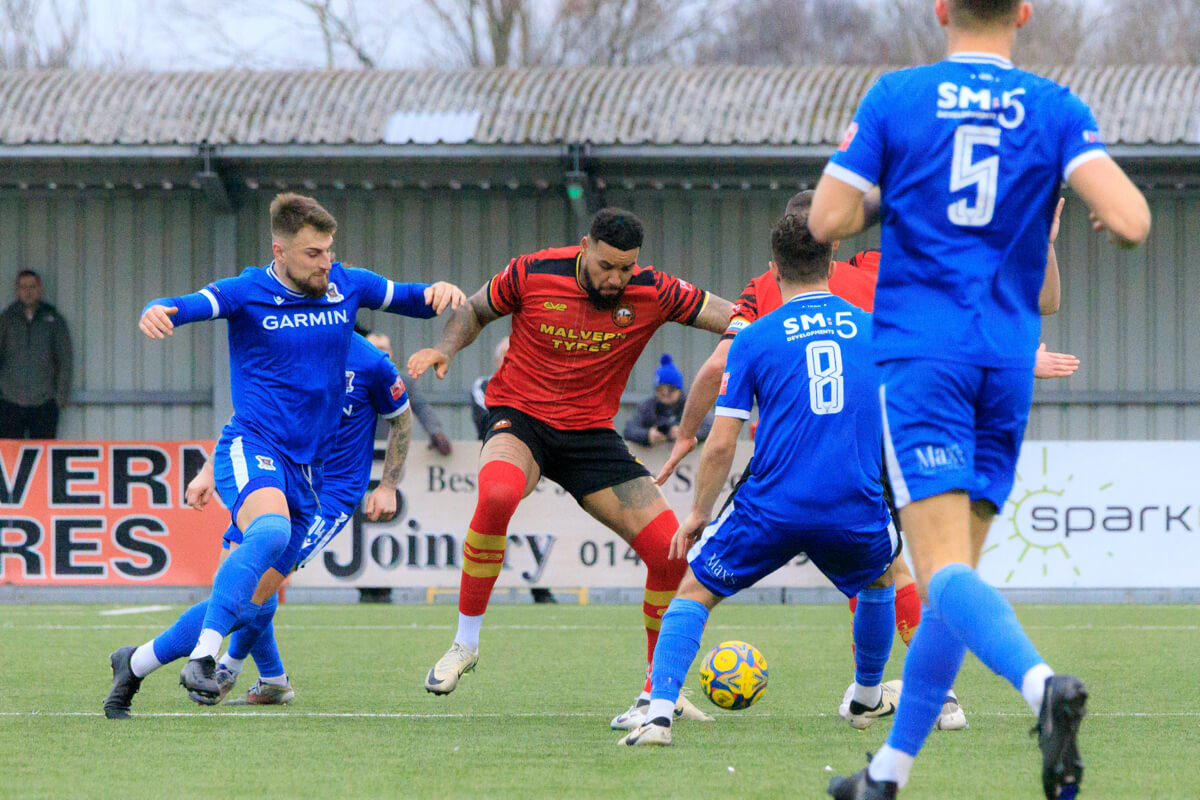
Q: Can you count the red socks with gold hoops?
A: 4